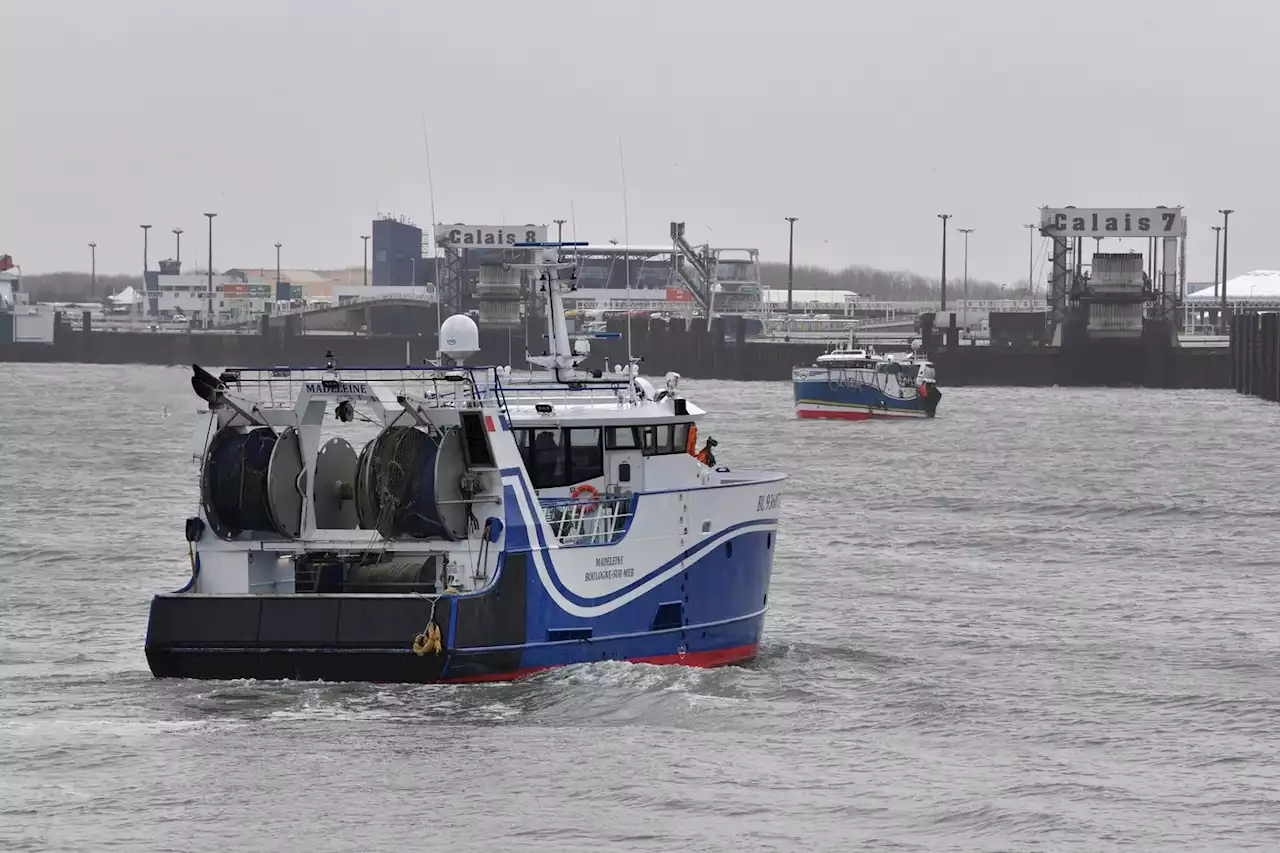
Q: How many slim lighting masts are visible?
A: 13